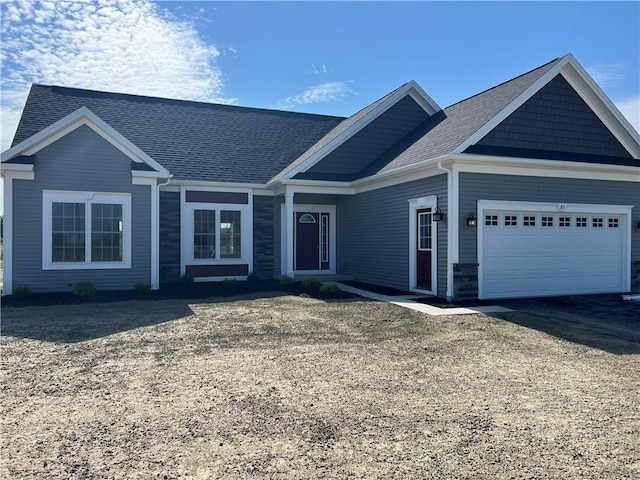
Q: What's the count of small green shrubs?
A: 9